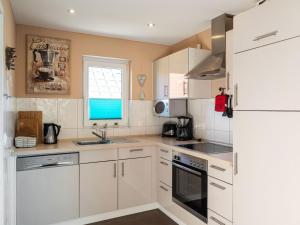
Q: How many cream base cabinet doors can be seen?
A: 2